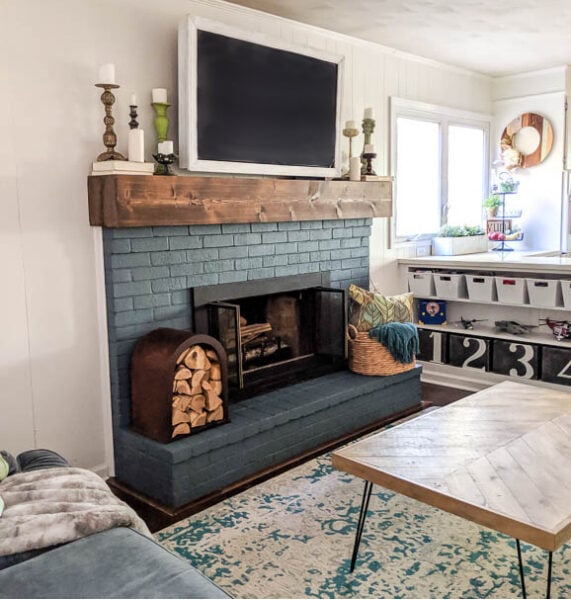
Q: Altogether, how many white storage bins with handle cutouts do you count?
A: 6